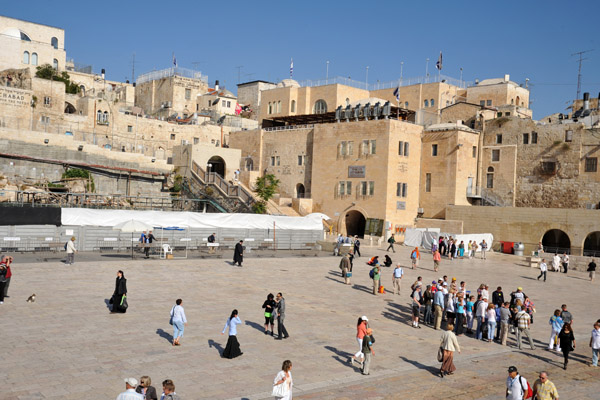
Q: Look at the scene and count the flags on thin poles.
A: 4